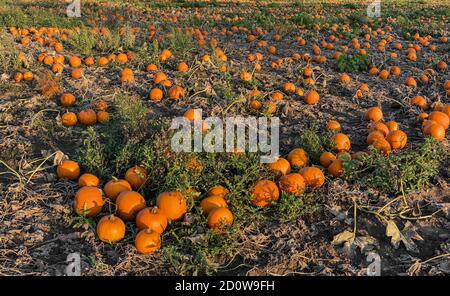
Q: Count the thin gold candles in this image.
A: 0